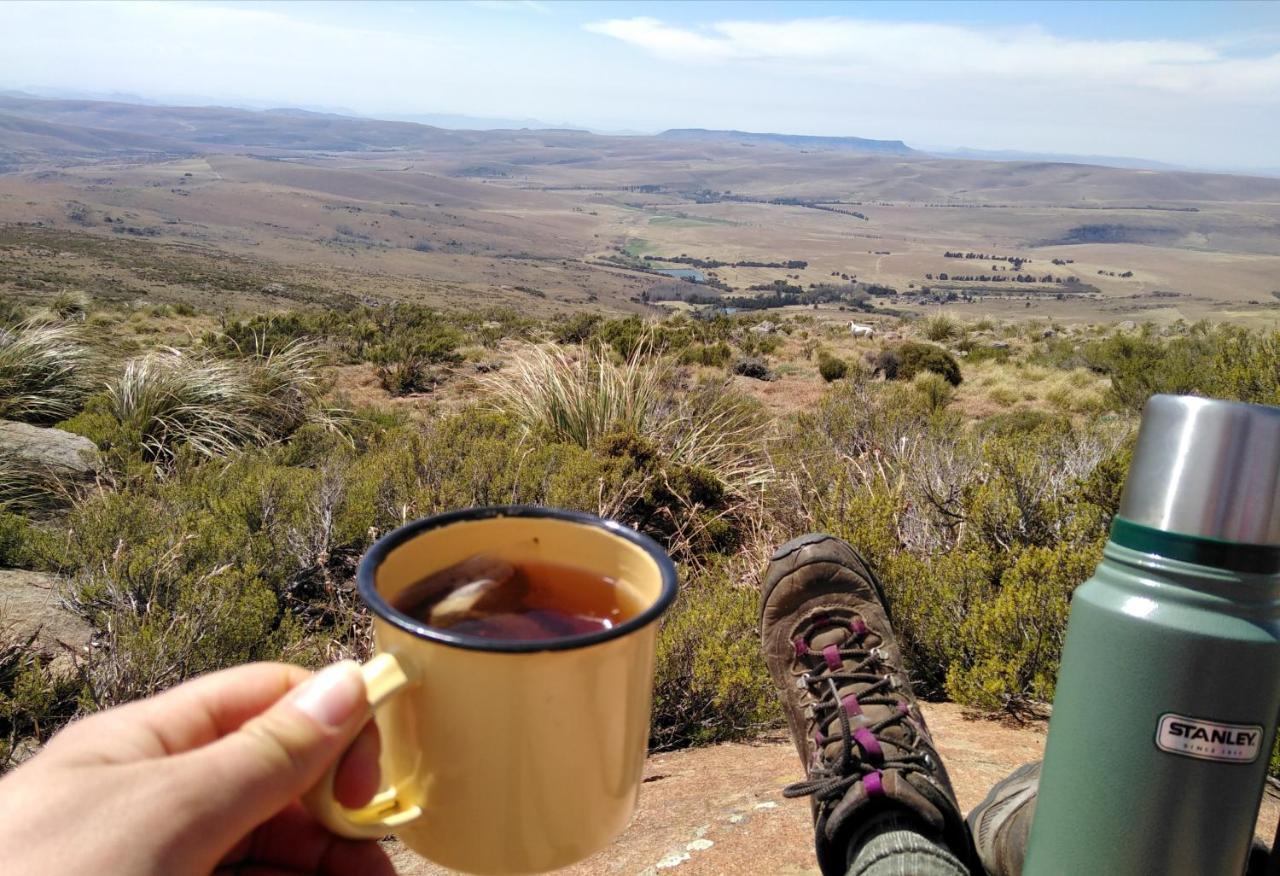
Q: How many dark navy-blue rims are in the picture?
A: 1